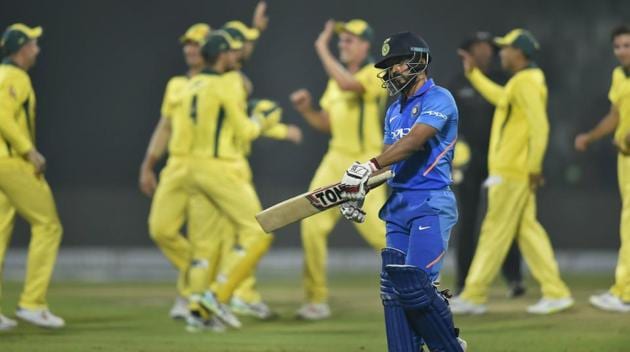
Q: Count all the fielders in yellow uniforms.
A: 7